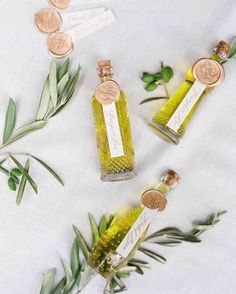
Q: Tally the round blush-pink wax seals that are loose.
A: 3